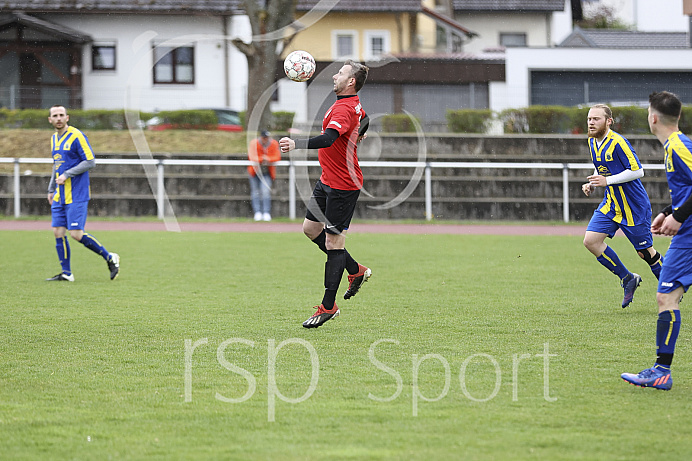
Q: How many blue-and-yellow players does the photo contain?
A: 3